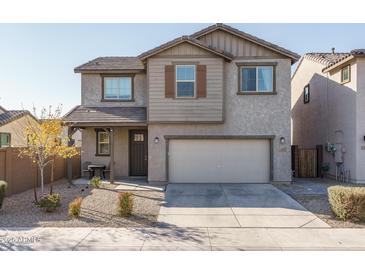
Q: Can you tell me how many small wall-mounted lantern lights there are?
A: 2